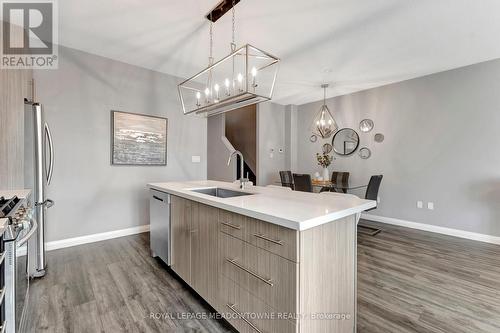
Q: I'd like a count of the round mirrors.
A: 6